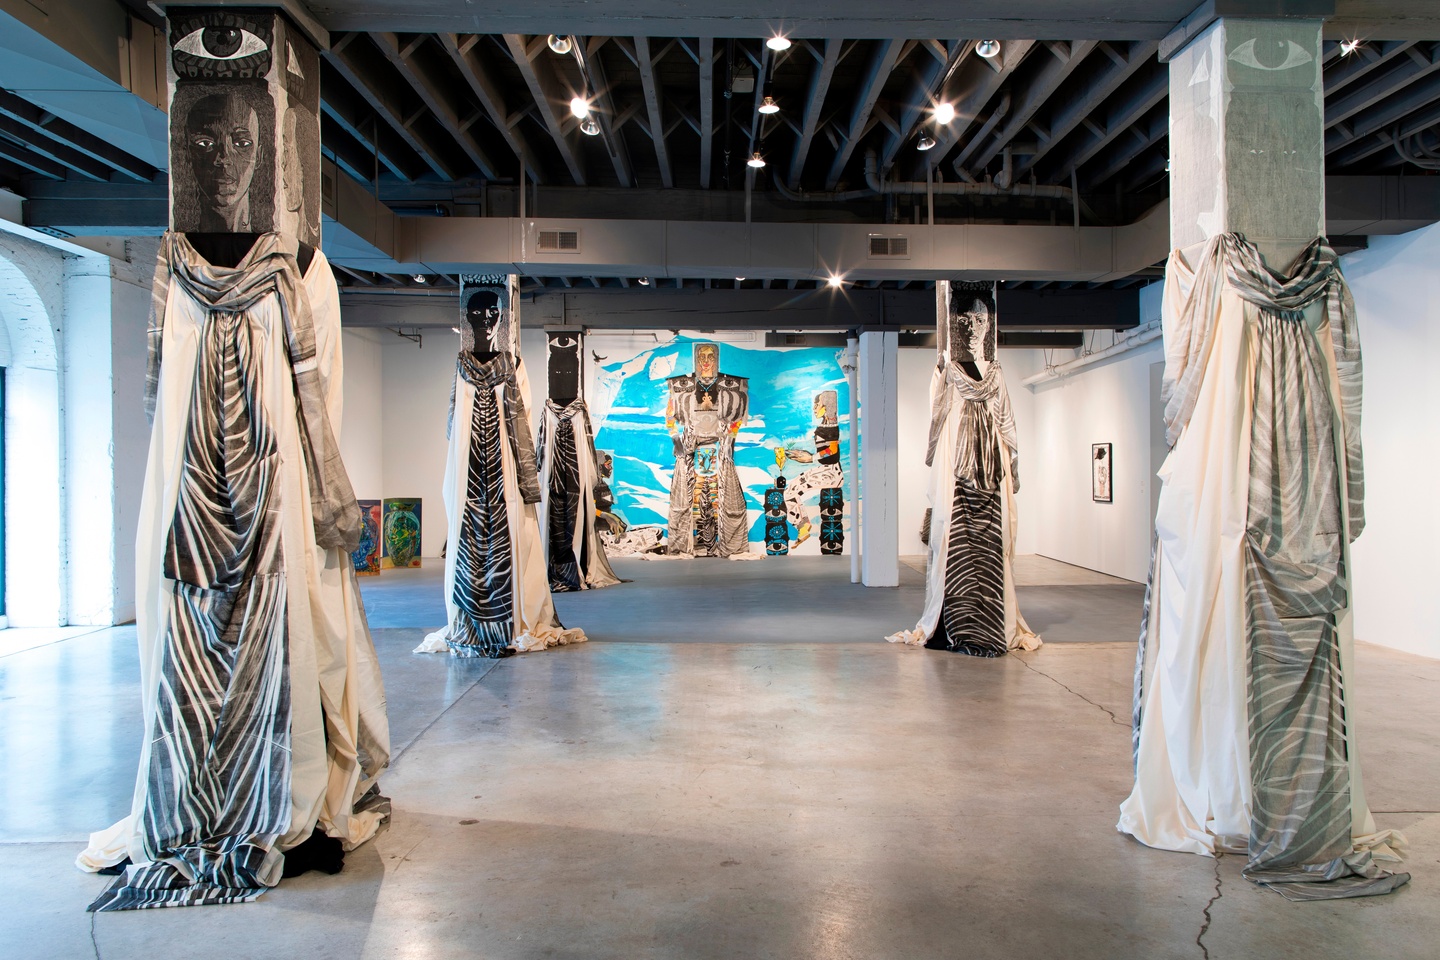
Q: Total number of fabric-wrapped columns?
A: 5